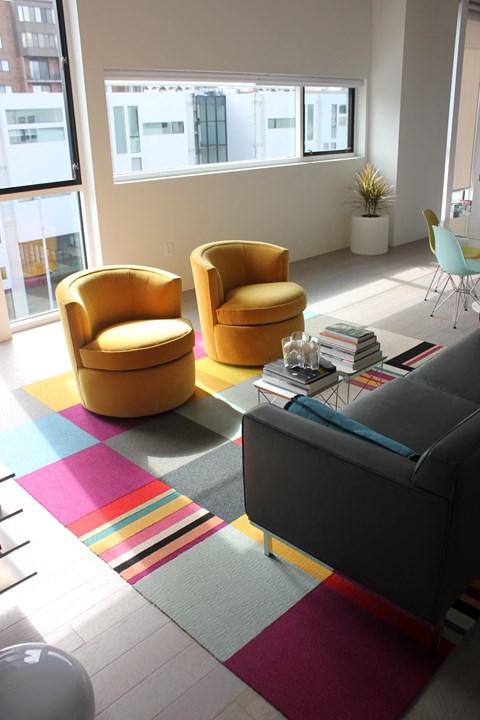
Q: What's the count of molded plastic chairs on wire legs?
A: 2